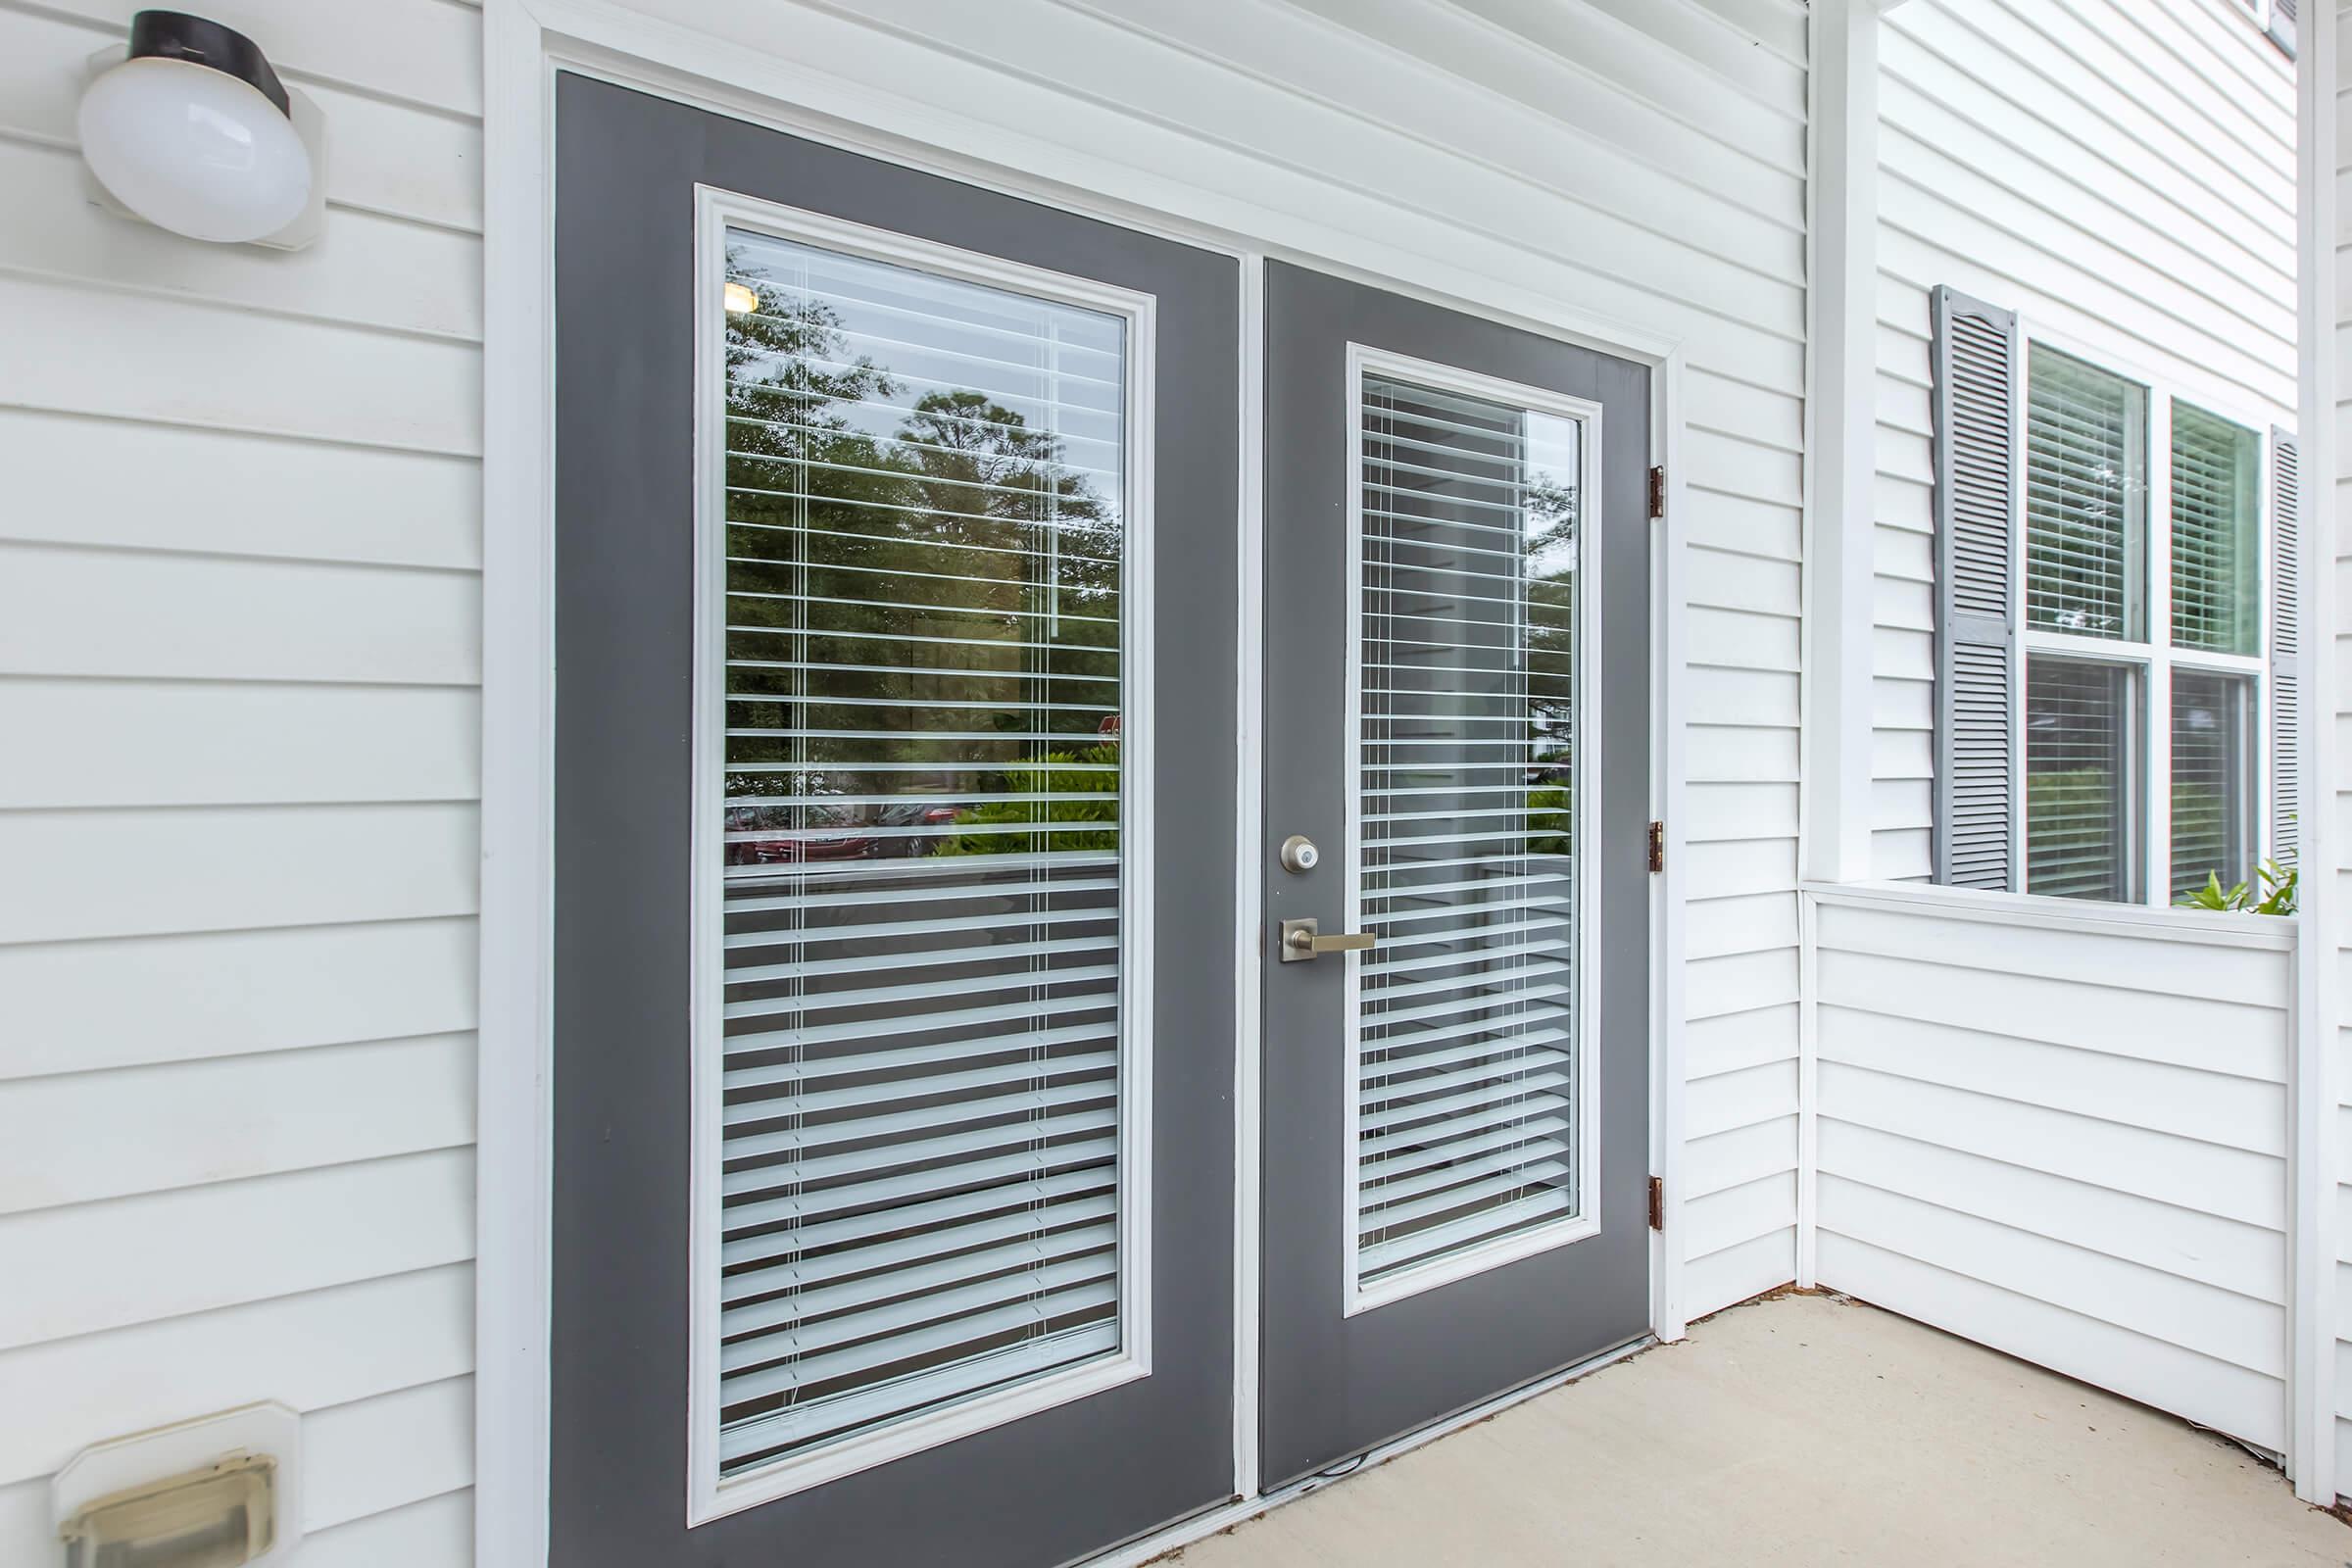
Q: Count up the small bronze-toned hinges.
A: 3